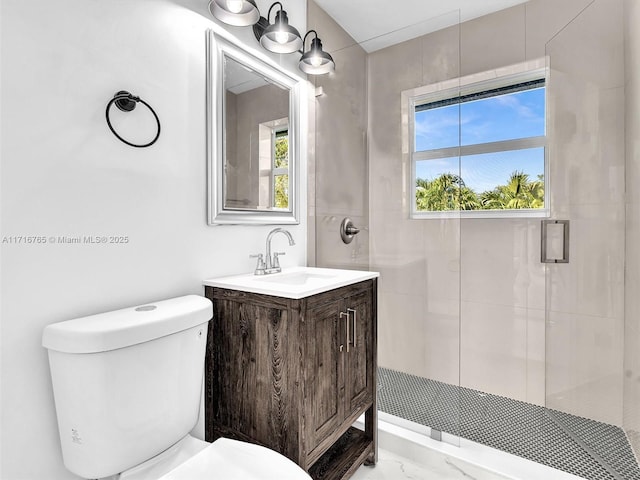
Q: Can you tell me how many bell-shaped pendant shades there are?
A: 3